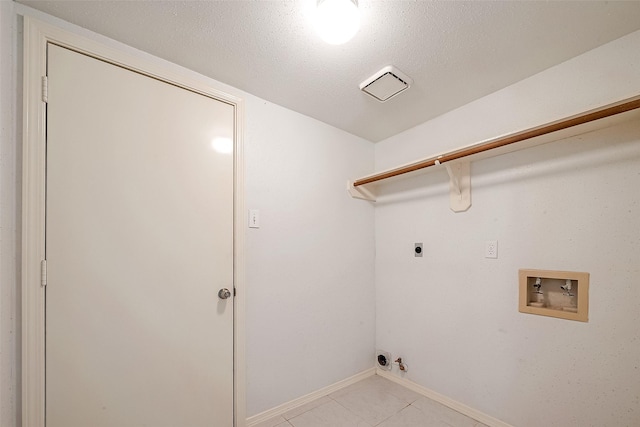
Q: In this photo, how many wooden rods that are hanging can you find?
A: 1